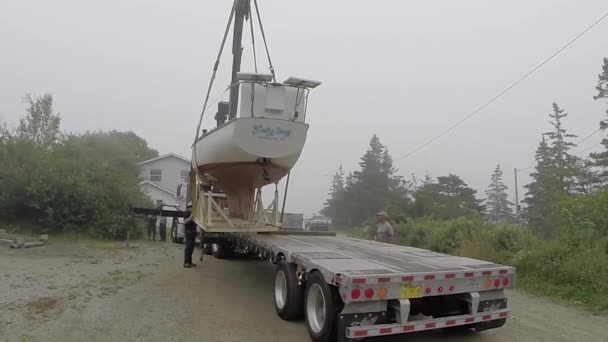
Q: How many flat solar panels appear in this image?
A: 2